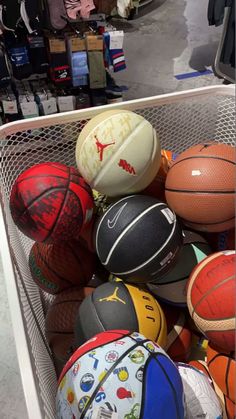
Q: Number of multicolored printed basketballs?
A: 1